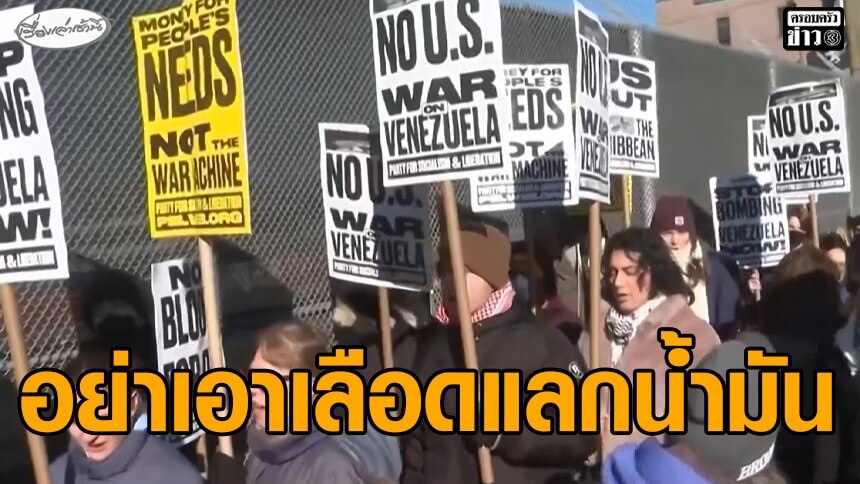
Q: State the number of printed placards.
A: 11